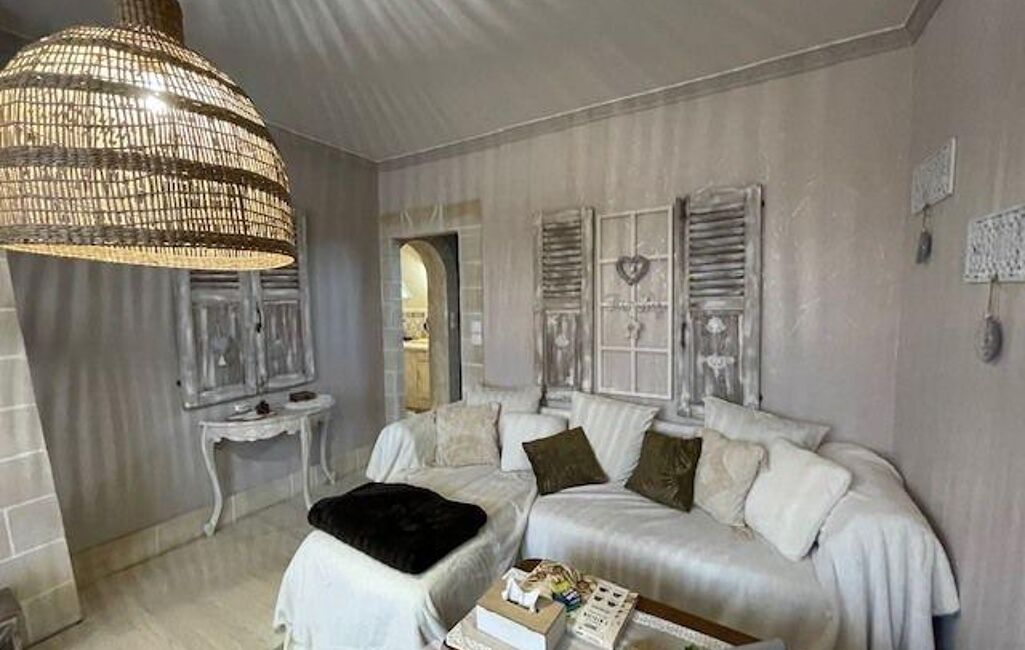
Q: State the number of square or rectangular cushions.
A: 9